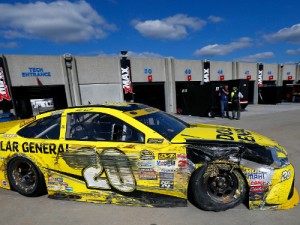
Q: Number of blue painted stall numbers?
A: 6